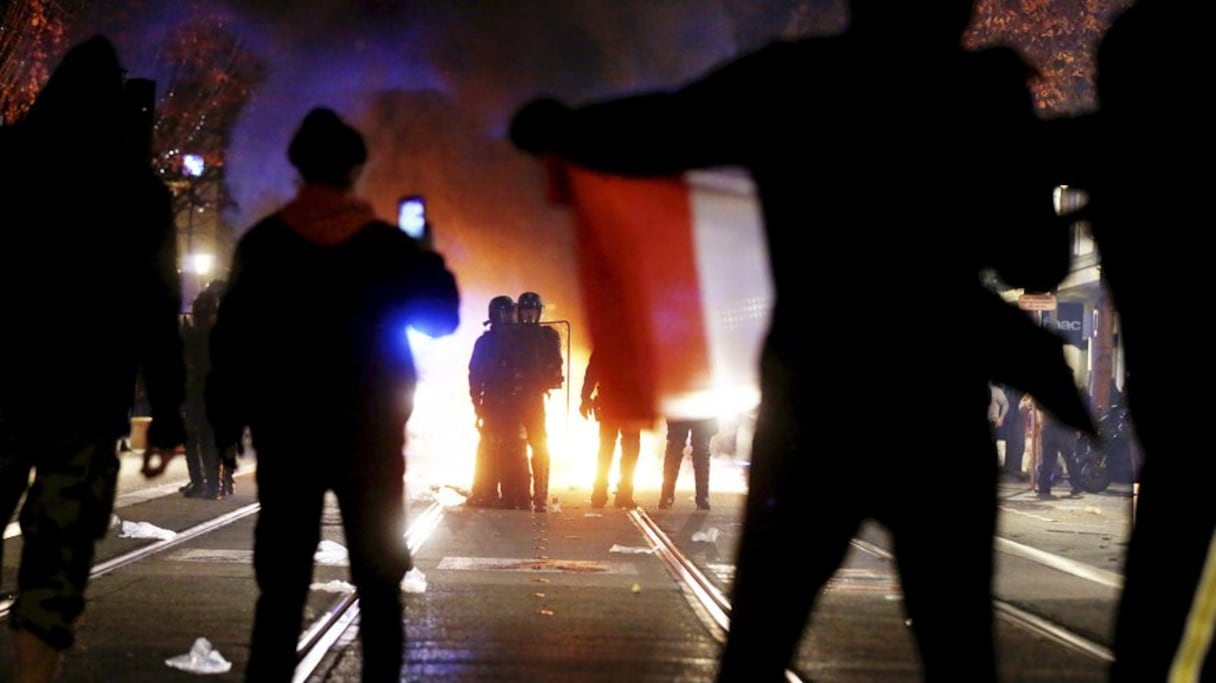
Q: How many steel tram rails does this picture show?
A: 4